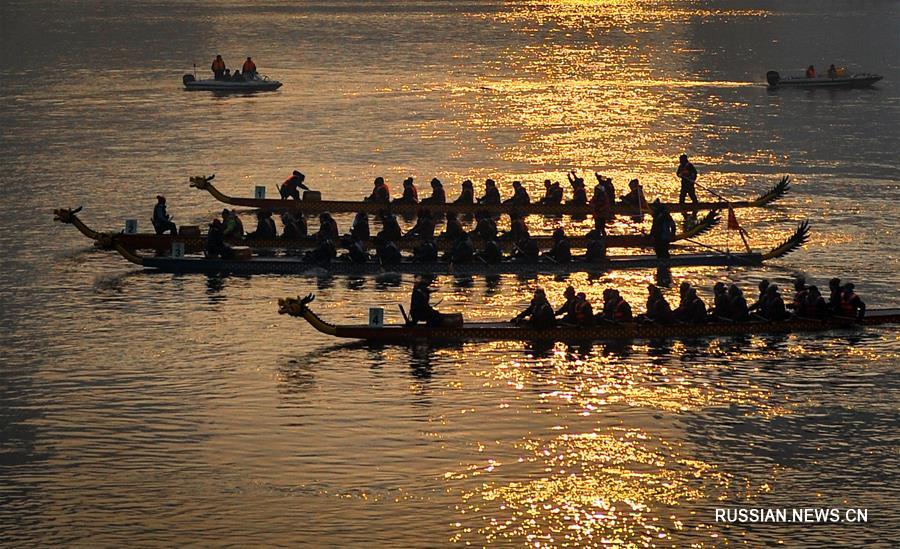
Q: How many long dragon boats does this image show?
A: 4